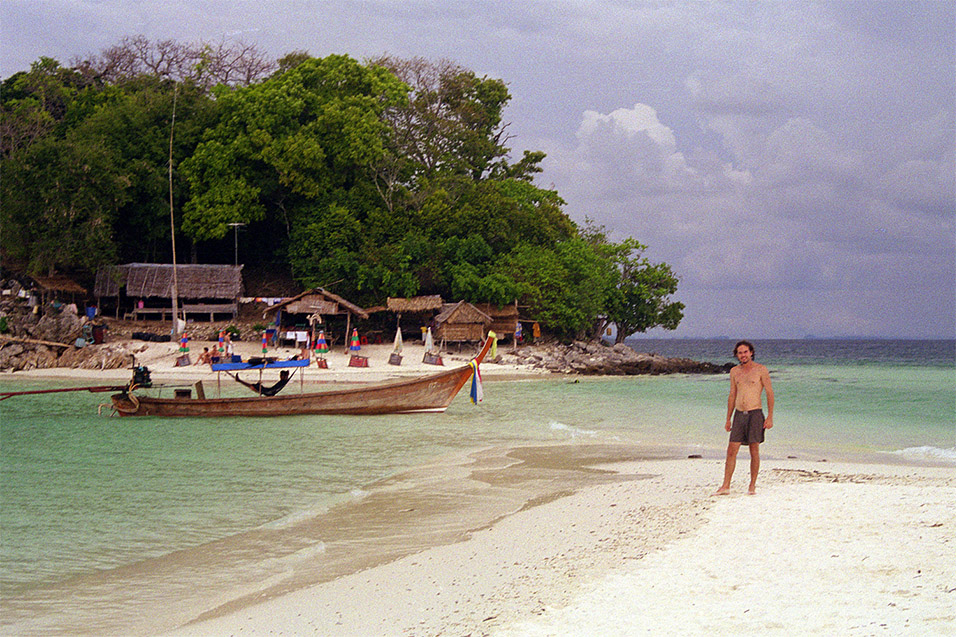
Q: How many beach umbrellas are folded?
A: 7